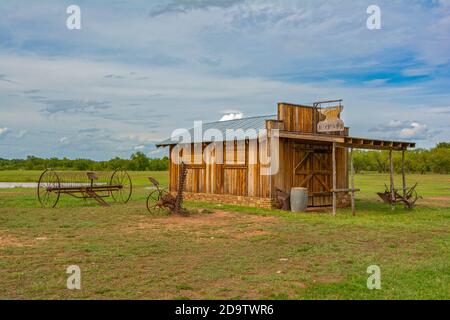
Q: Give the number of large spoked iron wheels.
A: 3